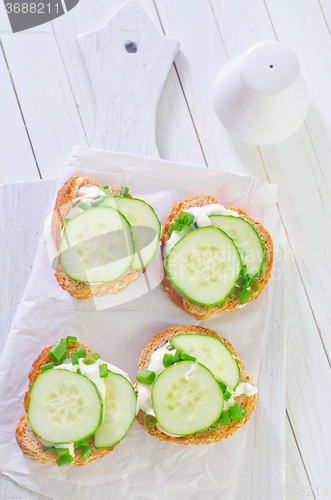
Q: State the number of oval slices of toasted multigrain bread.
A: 4